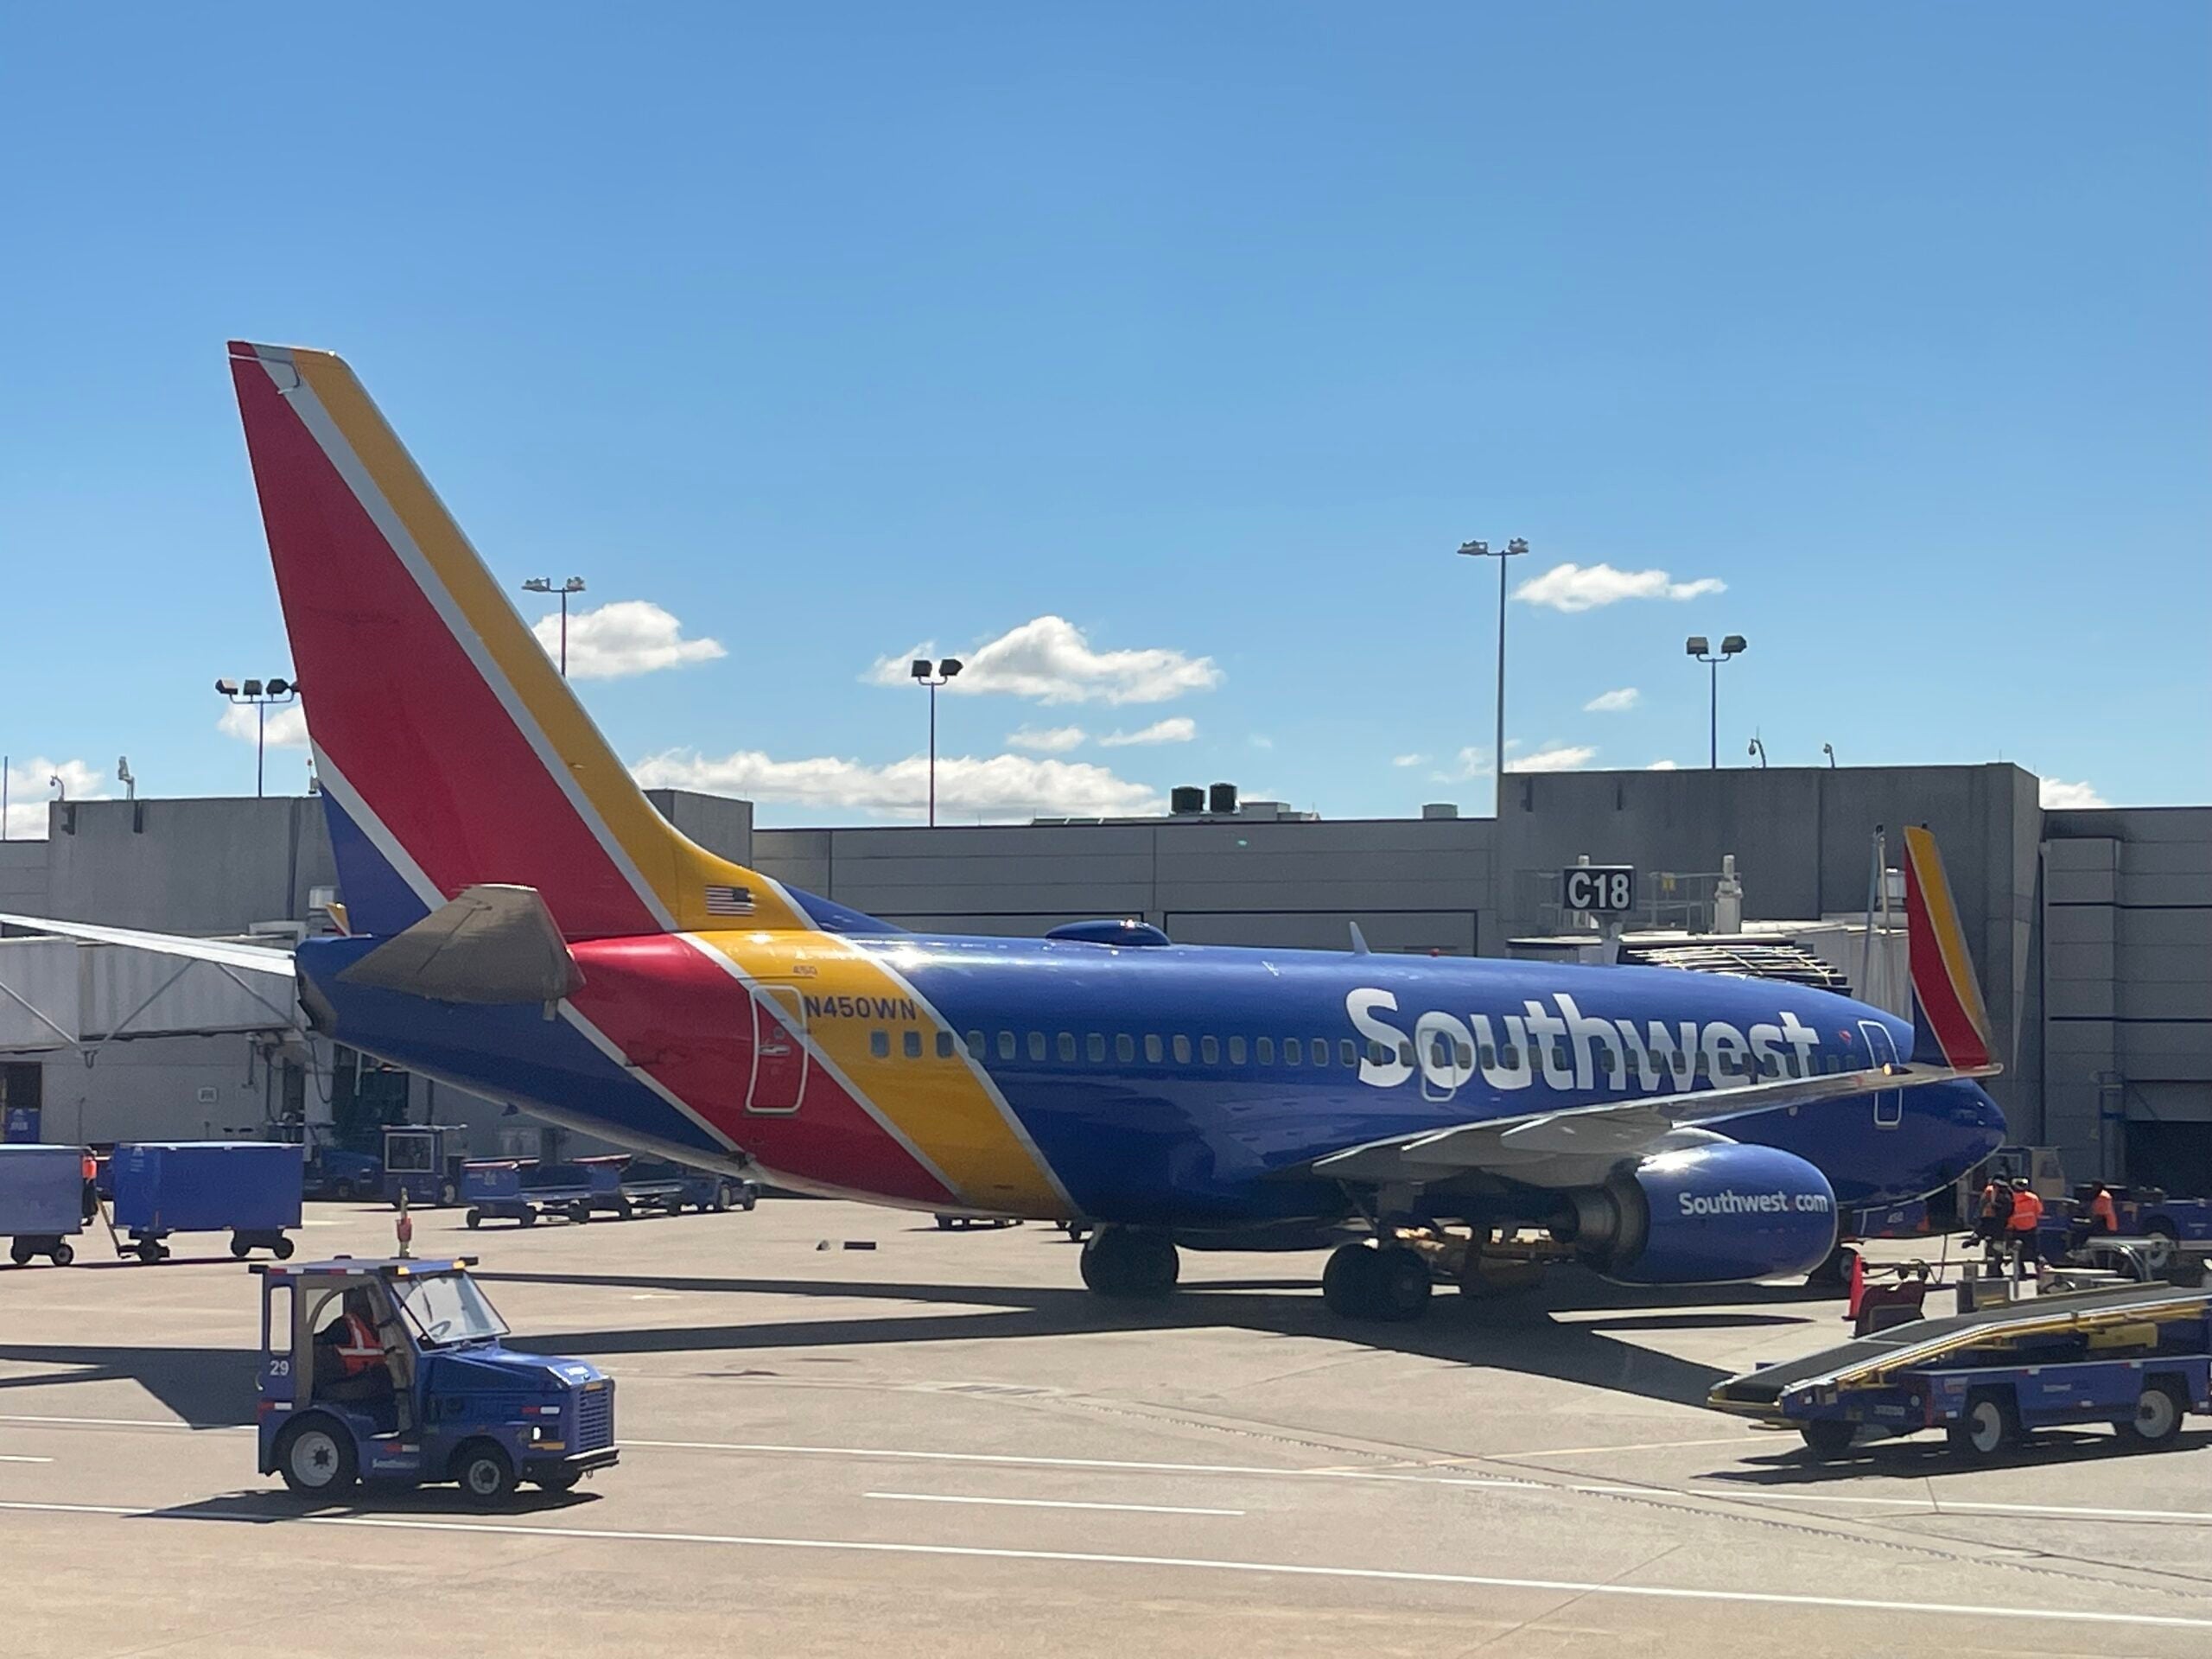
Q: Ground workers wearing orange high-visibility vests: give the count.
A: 5